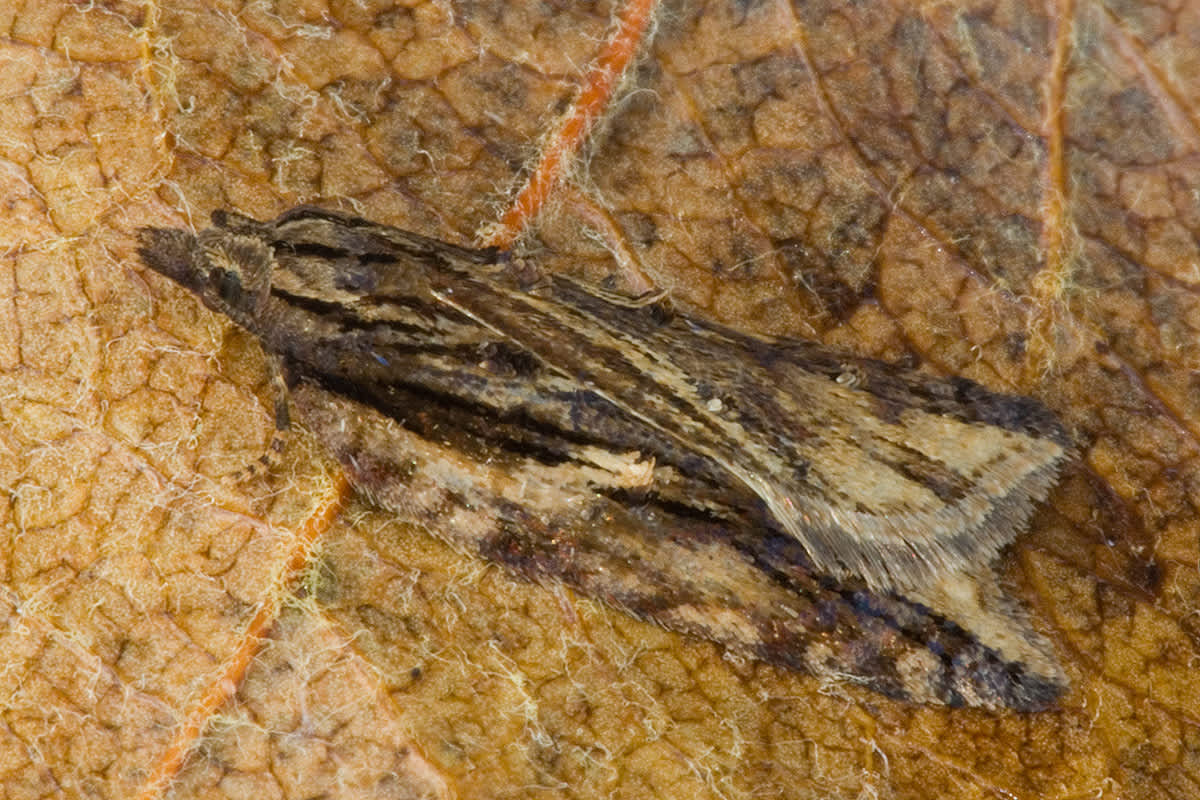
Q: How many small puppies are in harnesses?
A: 0